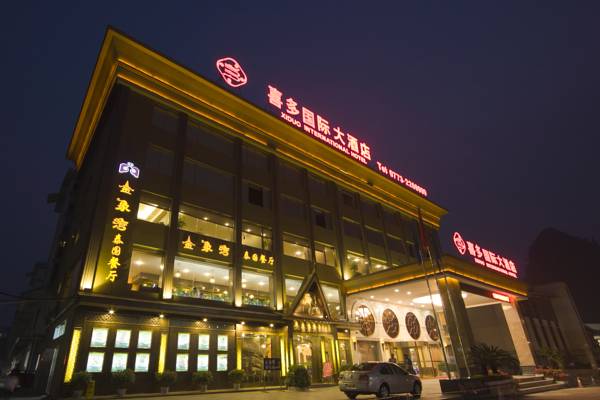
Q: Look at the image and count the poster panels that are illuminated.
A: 12